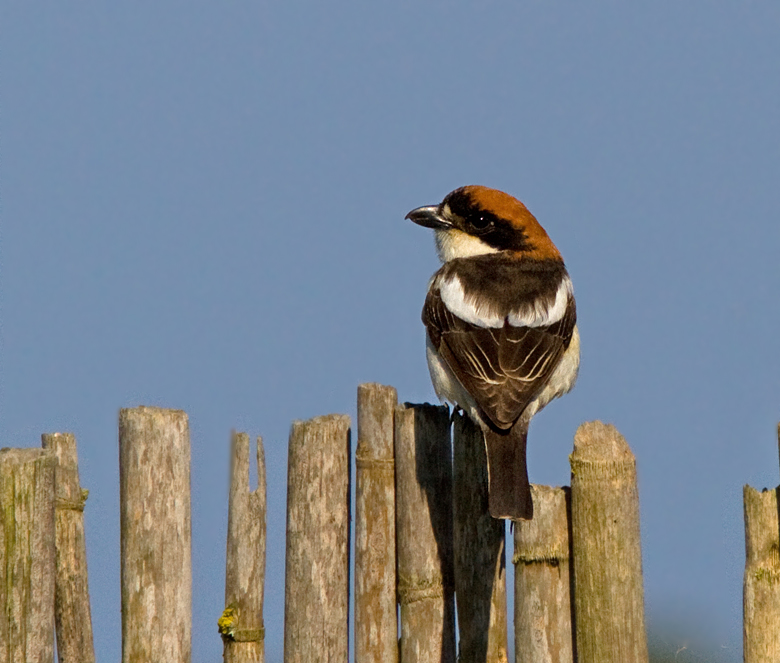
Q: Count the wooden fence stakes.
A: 11